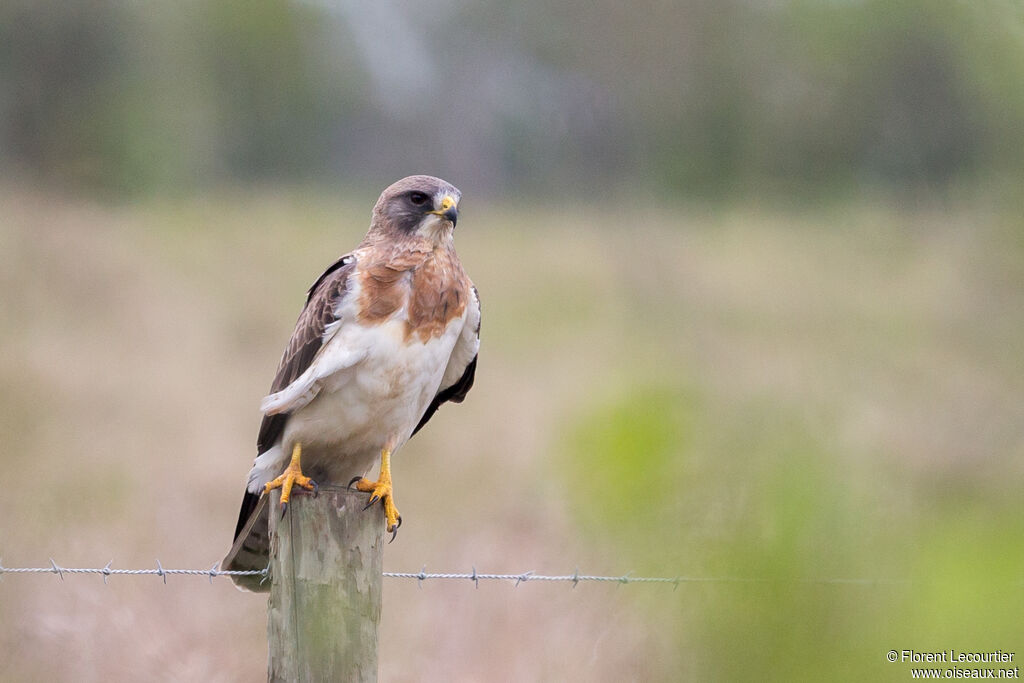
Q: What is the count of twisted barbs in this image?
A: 12